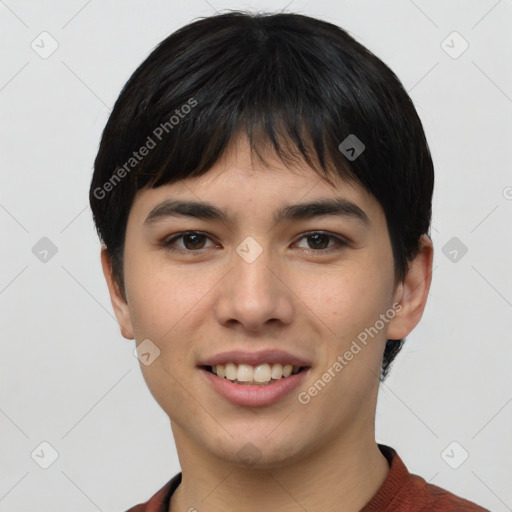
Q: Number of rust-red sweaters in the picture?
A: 1